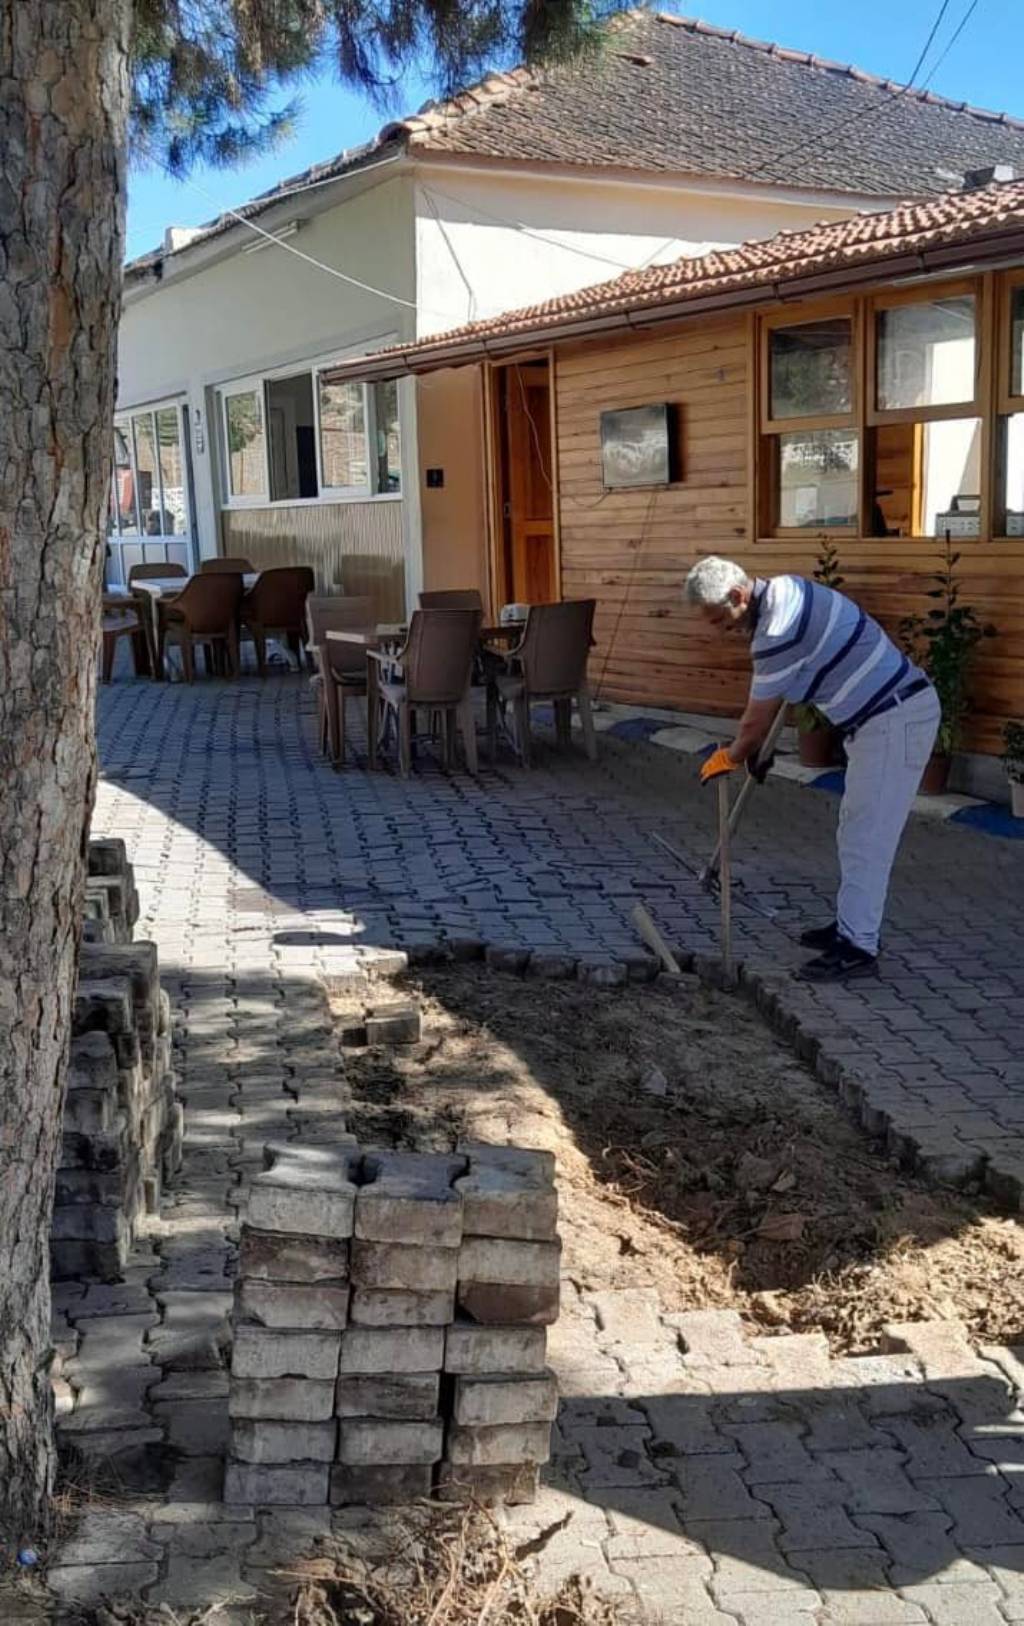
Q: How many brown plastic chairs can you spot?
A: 9